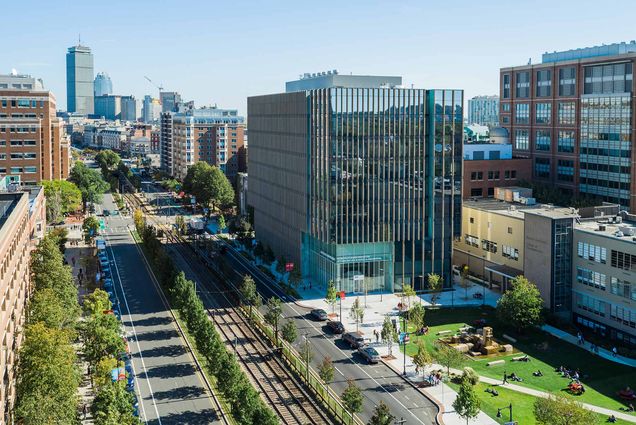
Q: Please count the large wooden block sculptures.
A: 1